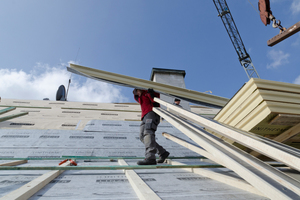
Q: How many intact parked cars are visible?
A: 0